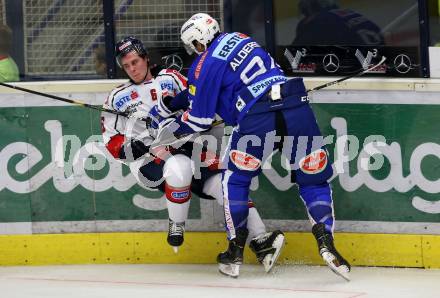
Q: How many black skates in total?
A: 4